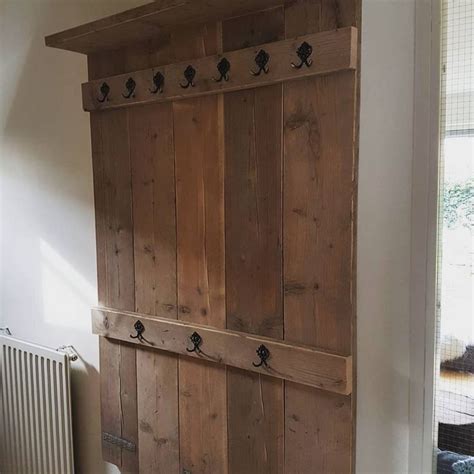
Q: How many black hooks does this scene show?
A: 10